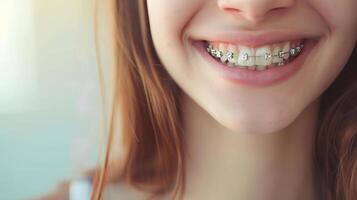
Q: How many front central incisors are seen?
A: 2